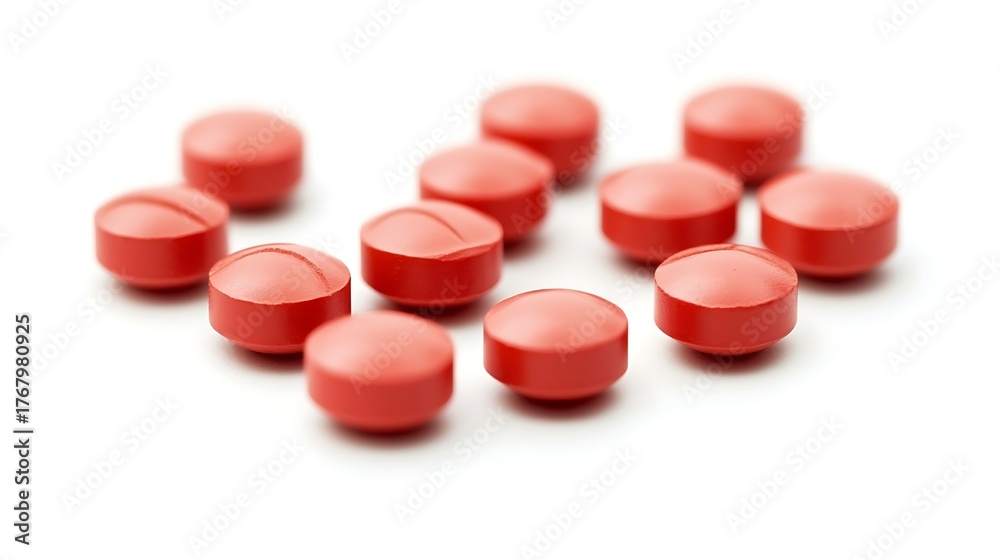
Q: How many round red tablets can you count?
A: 12